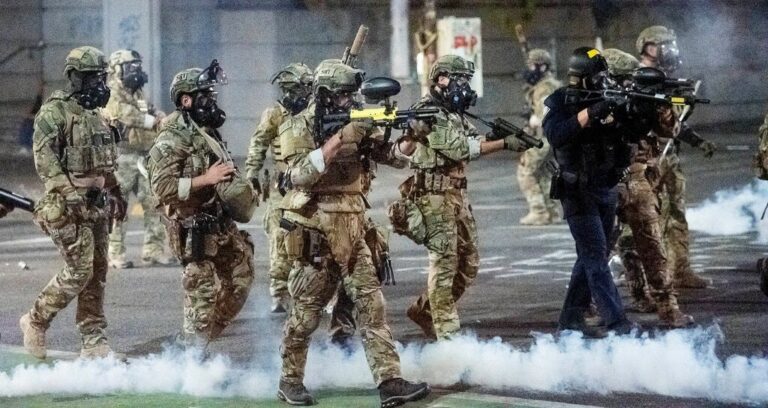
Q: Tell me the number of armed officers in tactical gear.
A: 10